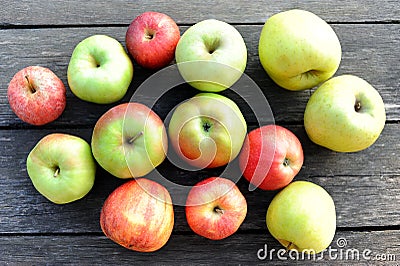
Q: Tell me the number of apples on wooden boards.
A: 13